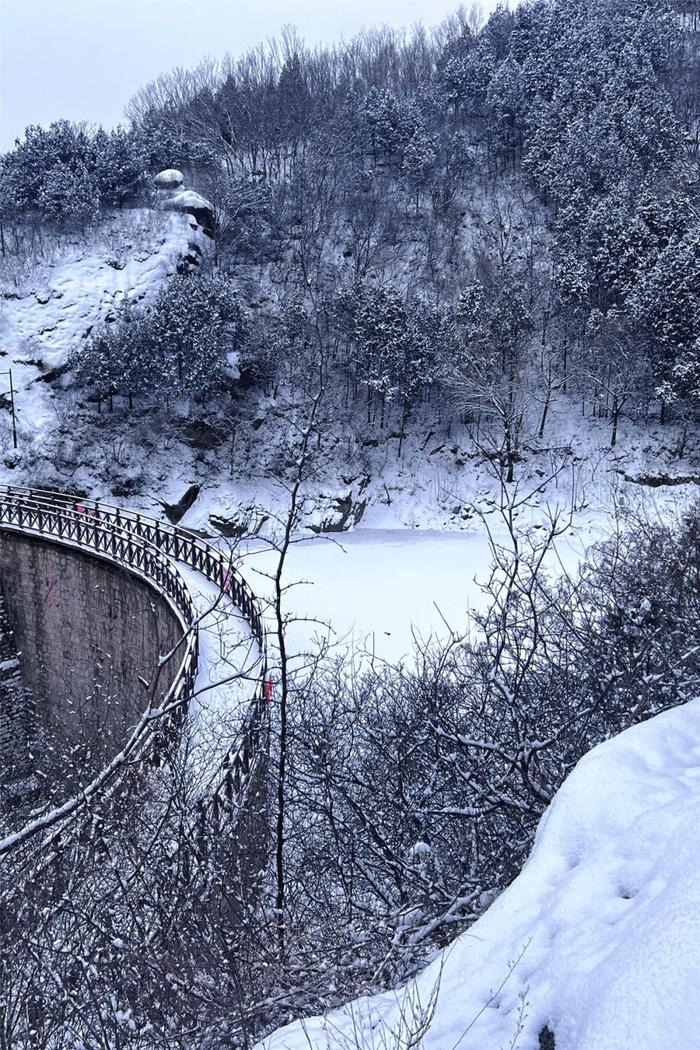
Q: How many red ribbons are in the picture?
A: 3